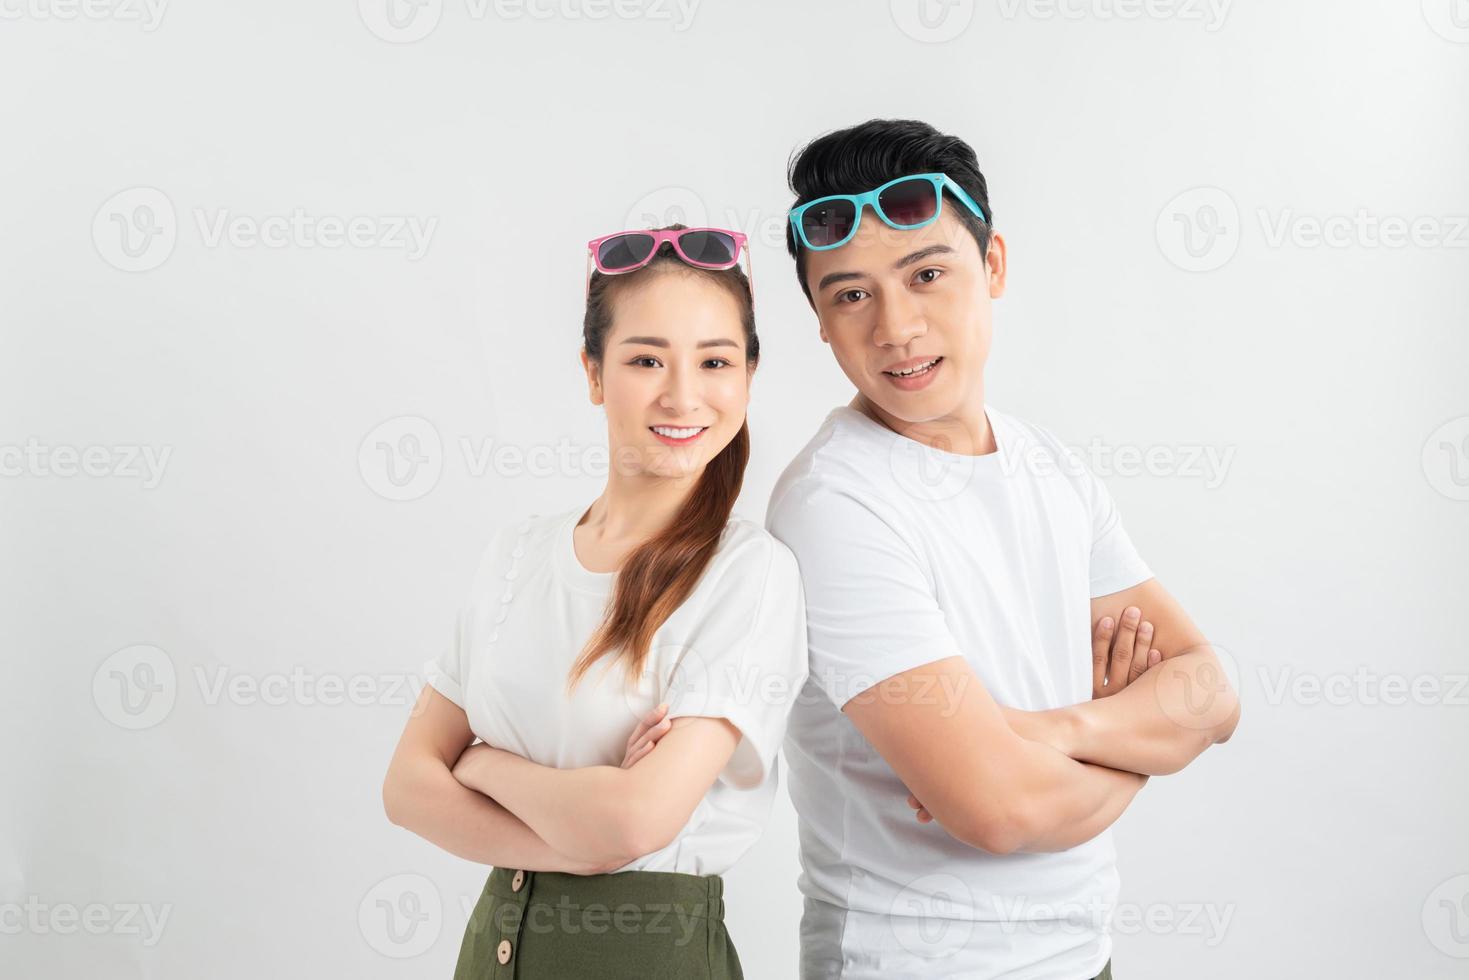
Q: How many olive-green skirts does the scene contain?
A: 1